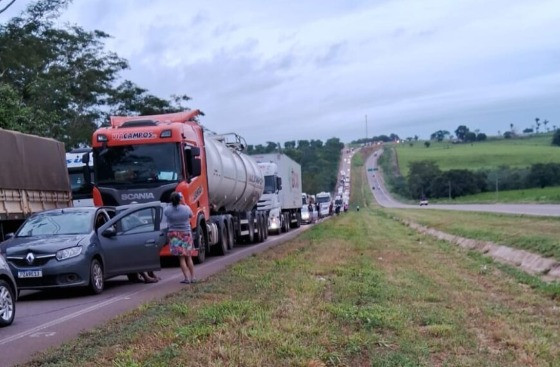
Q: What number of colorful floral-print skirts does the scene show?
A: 1